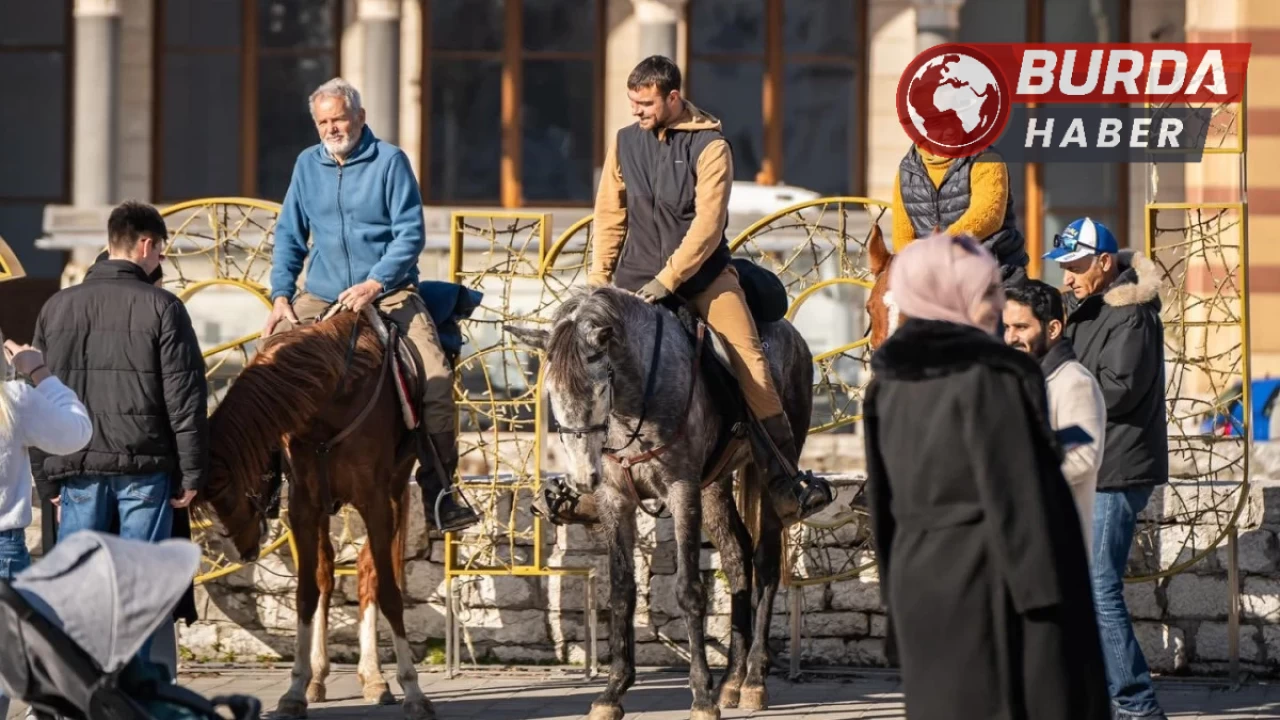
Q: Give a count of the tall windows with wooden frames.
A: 5